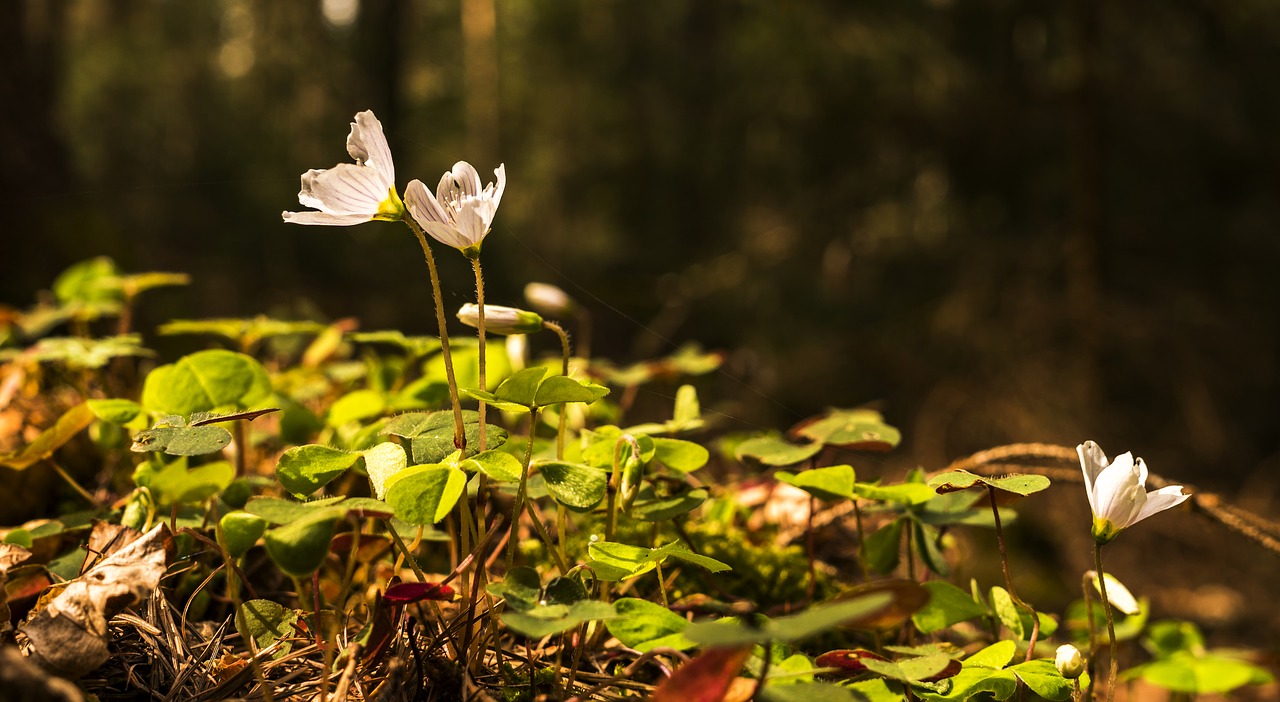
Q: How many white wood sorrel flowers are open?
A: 3